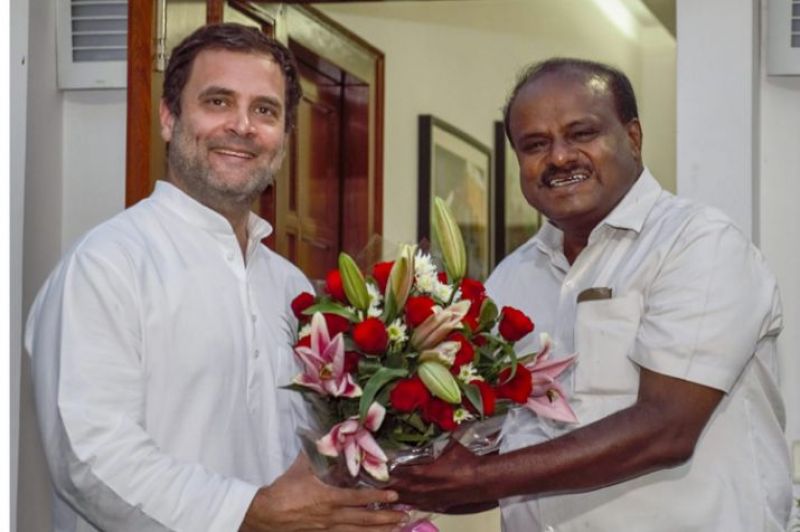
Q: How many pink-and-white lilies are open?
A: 3